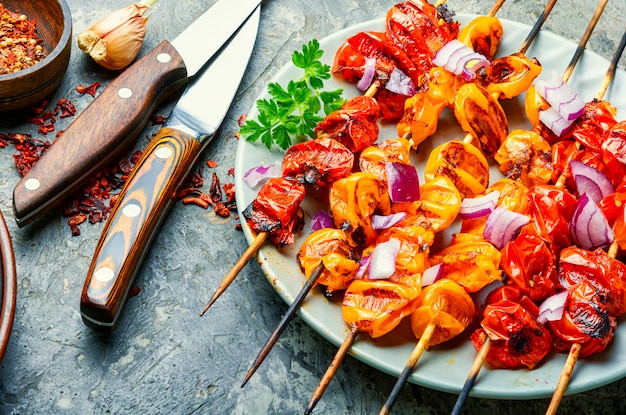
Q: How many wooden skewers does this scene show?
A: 6